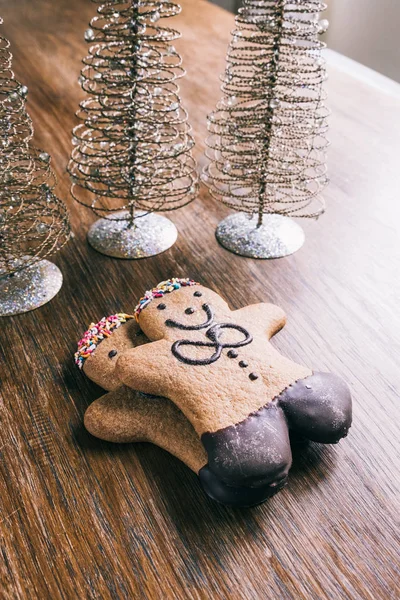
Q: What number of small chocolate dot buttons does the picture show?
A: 3